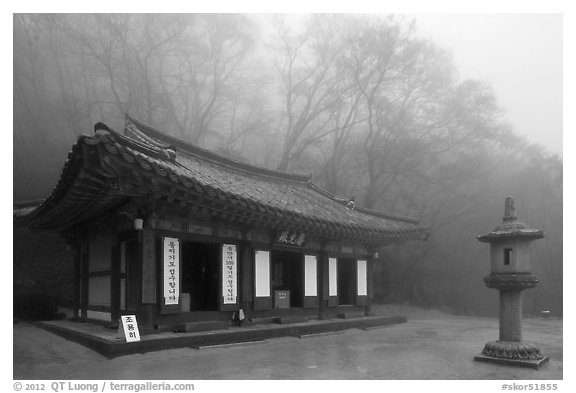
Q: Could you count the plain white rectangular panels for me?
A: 4